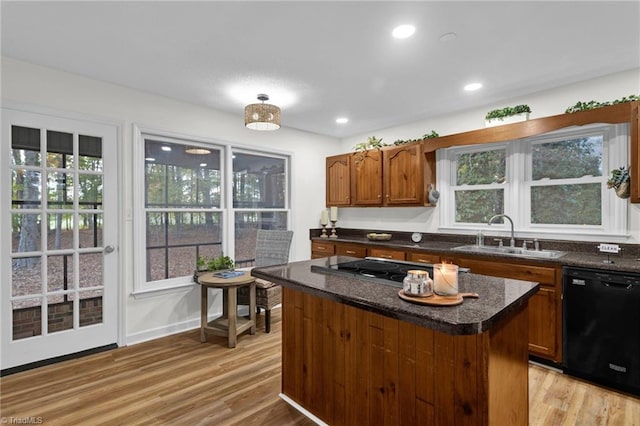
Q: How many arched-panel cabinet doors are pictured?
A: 3